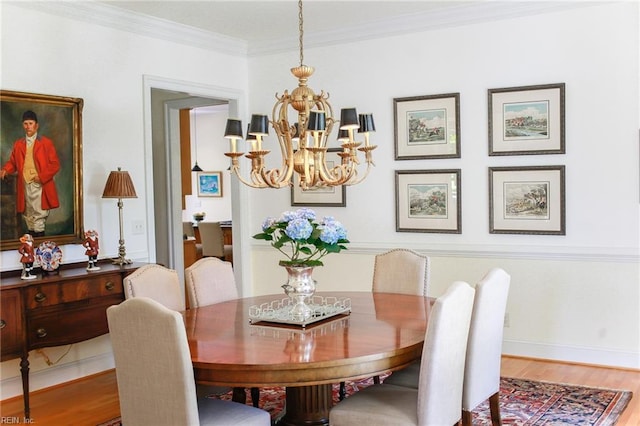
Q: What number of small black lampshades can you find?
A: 8